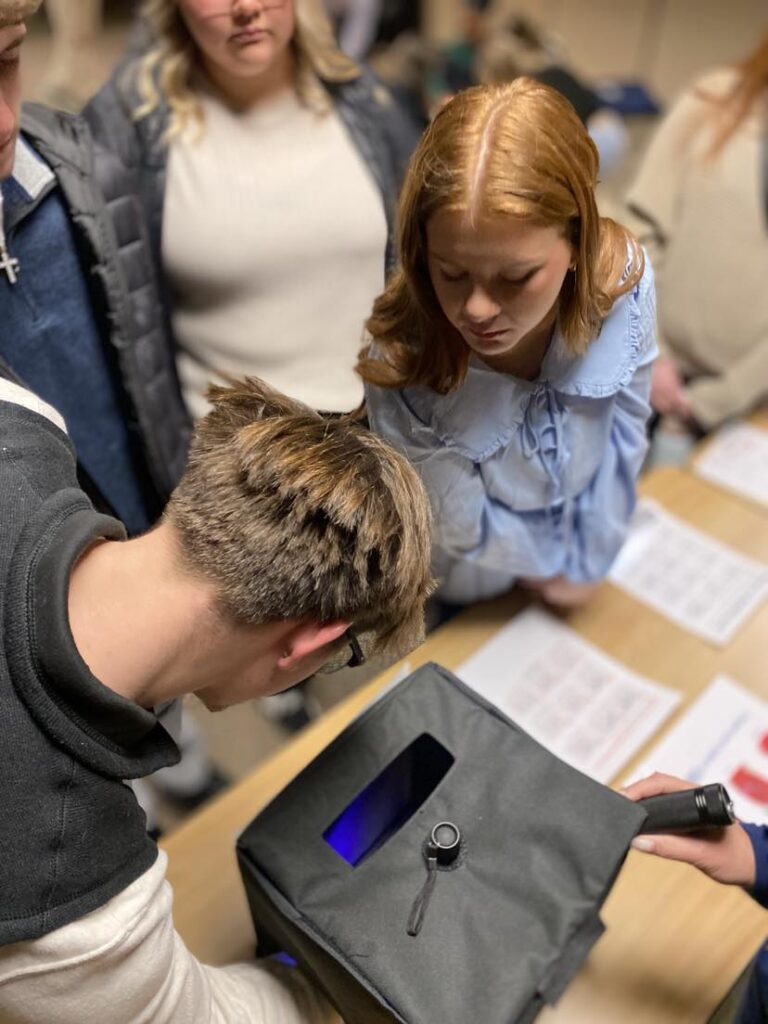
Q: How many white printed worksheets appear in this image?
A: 4